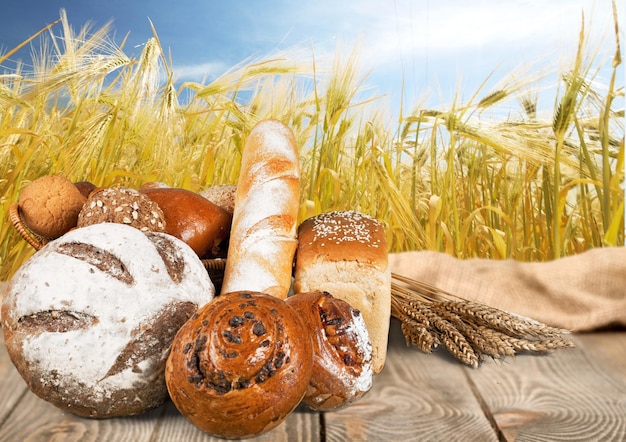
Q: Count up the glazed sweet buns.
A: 2